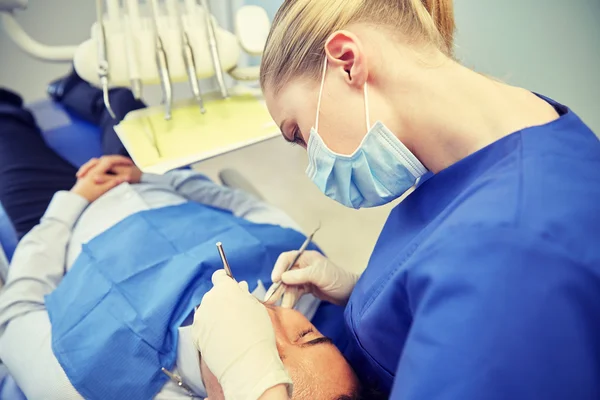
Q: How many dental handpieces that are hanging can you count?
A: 5